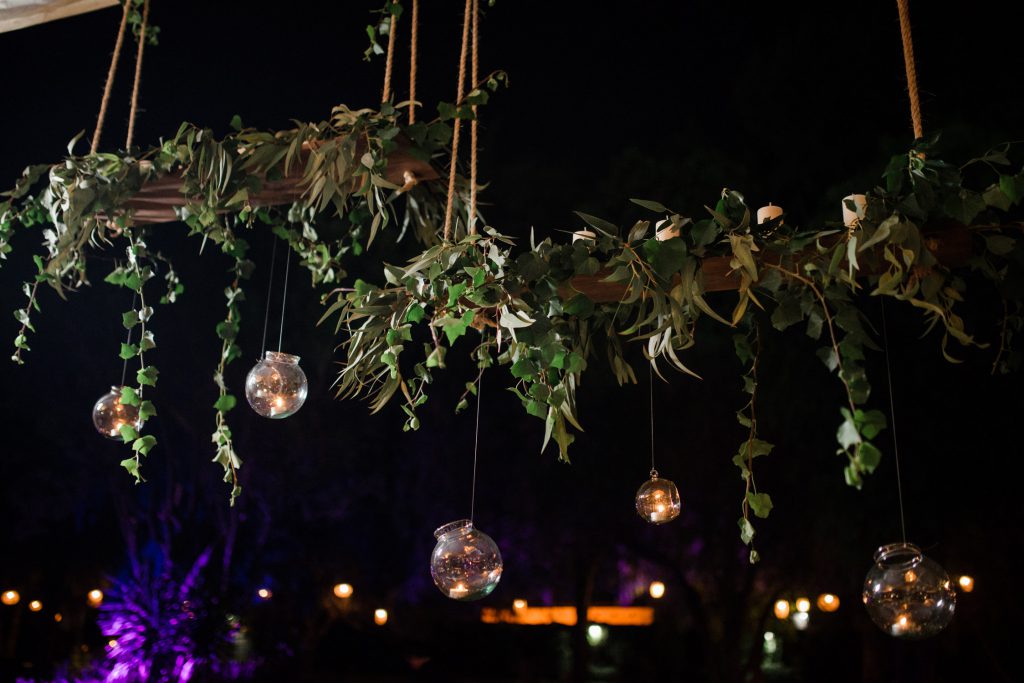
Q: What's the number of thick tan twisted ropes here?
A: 7